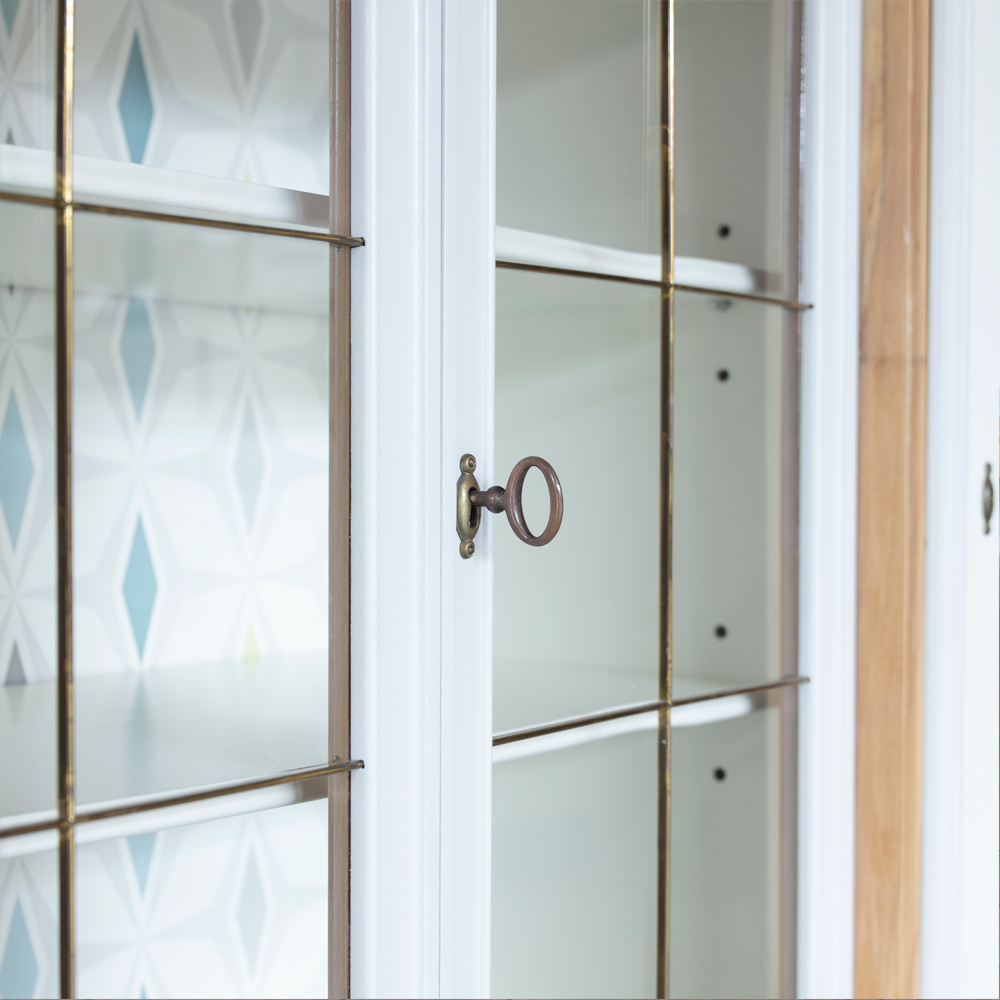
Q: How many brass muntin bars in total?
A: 6